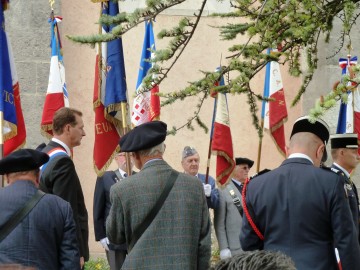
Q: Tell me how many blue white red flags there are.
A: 7